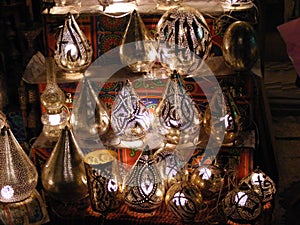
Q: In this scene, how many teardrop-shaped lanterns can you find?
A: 9